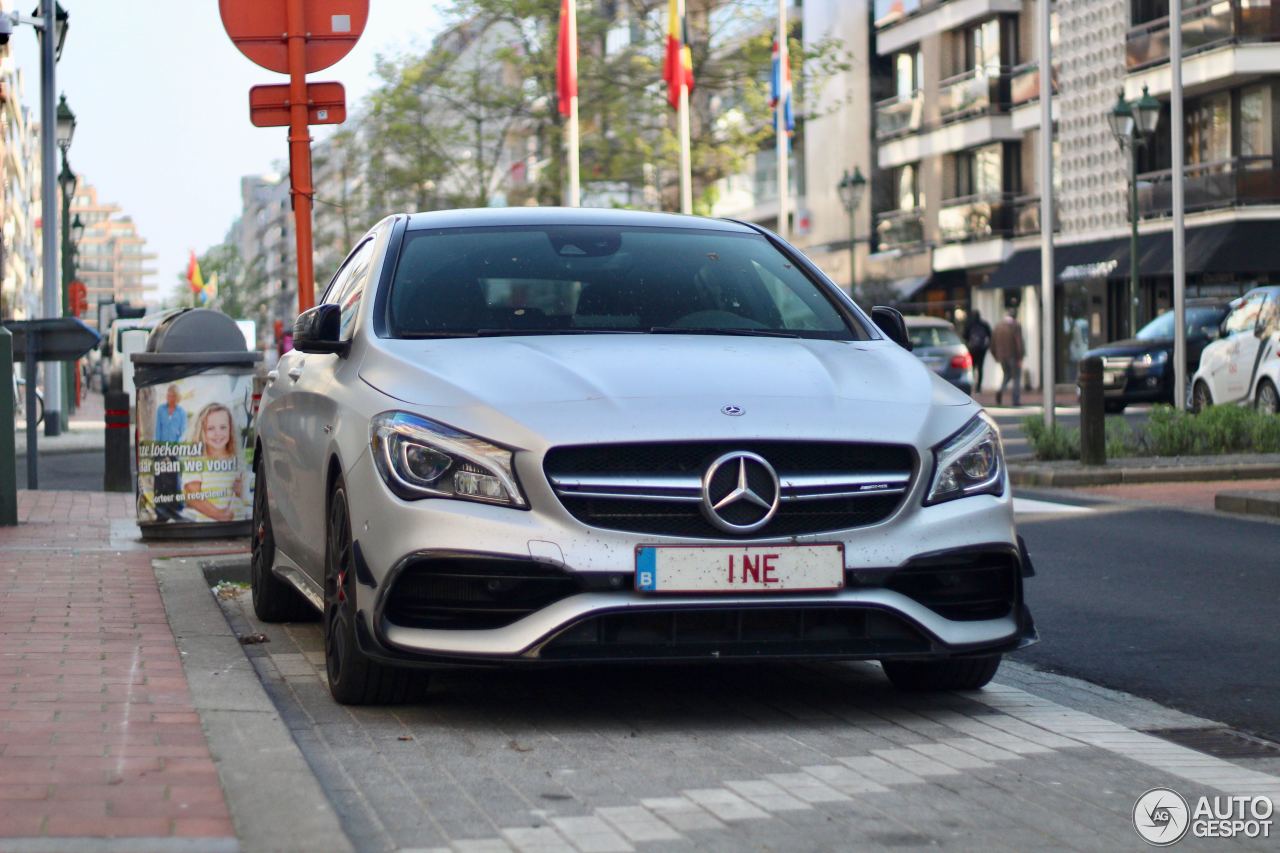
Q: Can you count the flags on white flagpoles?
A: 3